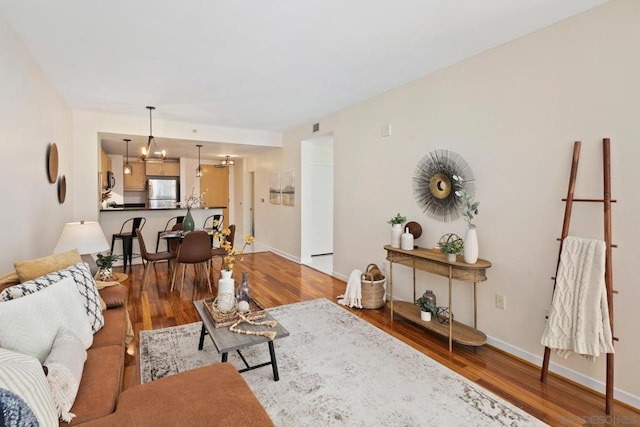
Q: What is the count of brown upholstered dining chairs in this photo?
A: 4